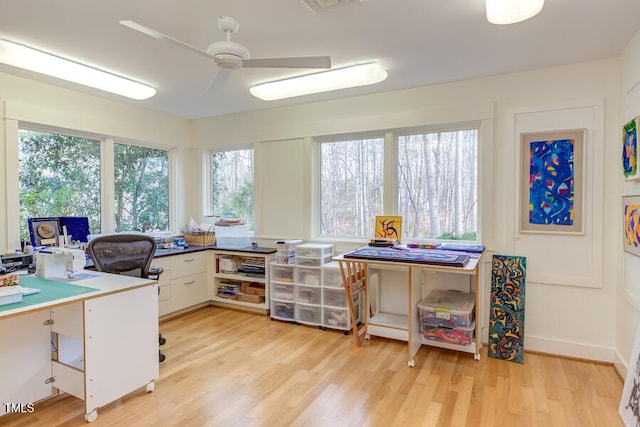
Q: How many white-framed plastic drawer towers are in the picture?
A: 3